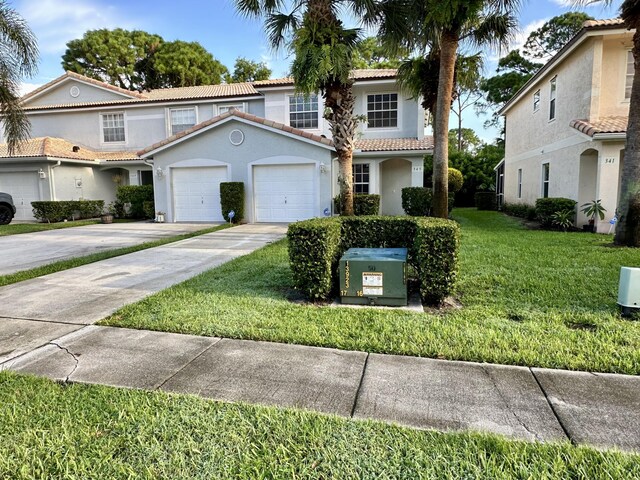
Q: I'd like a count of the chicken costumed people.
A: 0